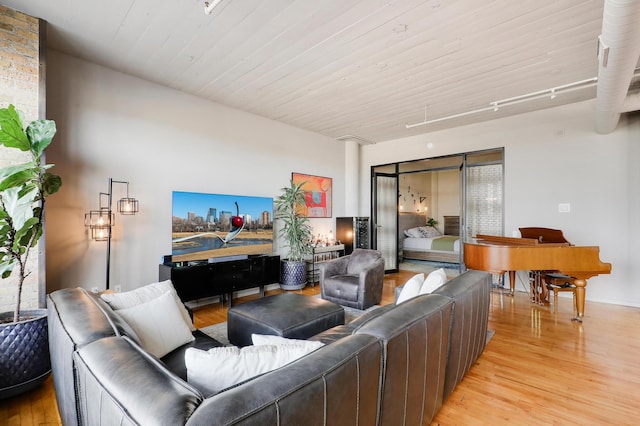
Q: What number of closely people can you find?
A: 0